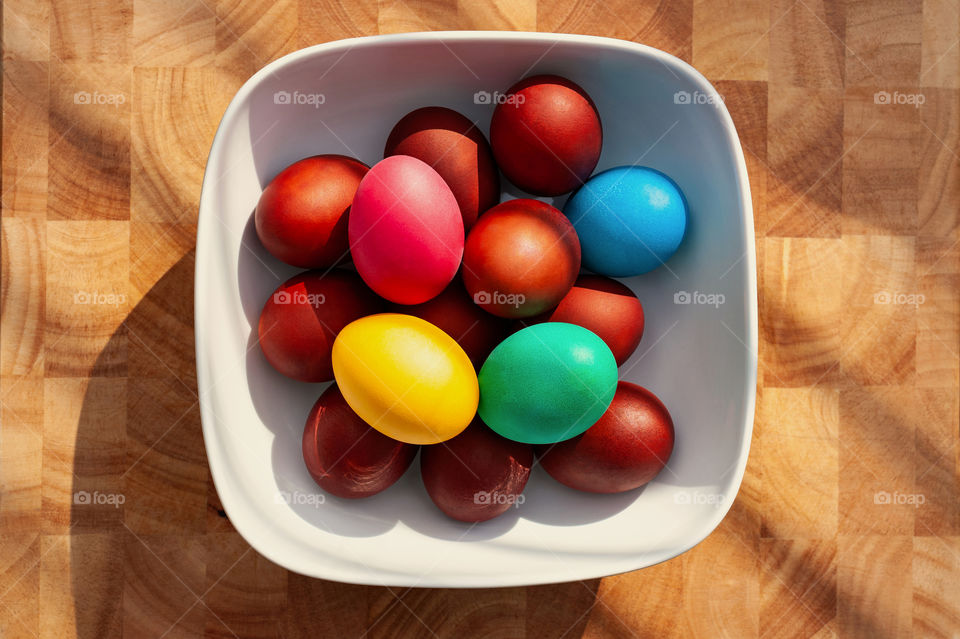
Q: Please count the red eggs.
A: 10